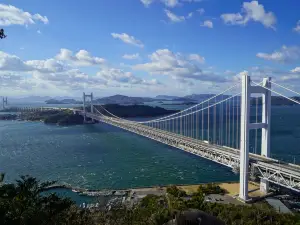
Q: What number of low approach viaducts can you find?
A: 1